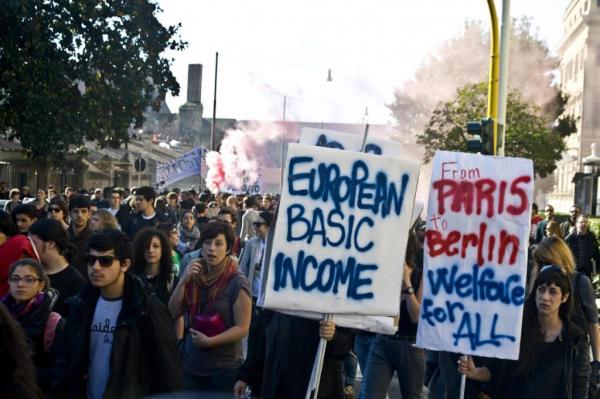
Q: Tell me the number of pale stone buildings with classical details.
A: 1